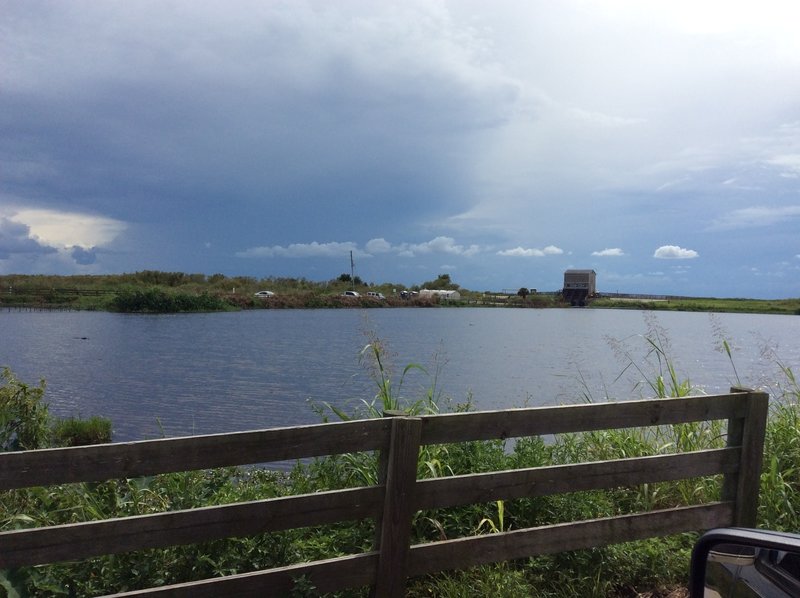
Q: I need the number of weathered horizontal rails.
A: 6